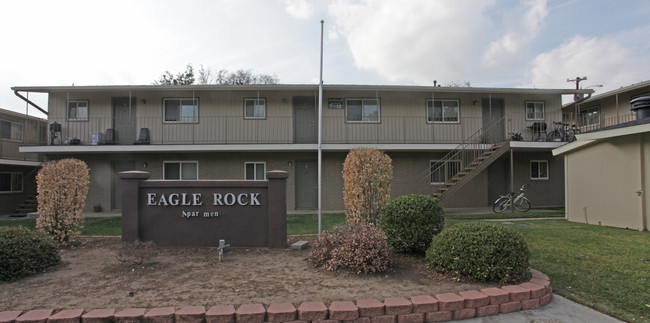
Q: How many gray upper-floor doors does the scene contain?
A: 3